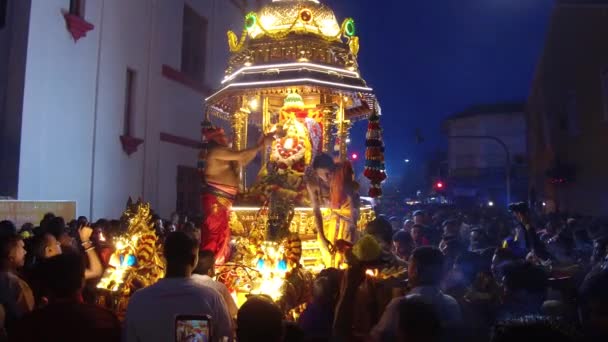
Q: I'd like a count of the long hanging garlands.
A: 2